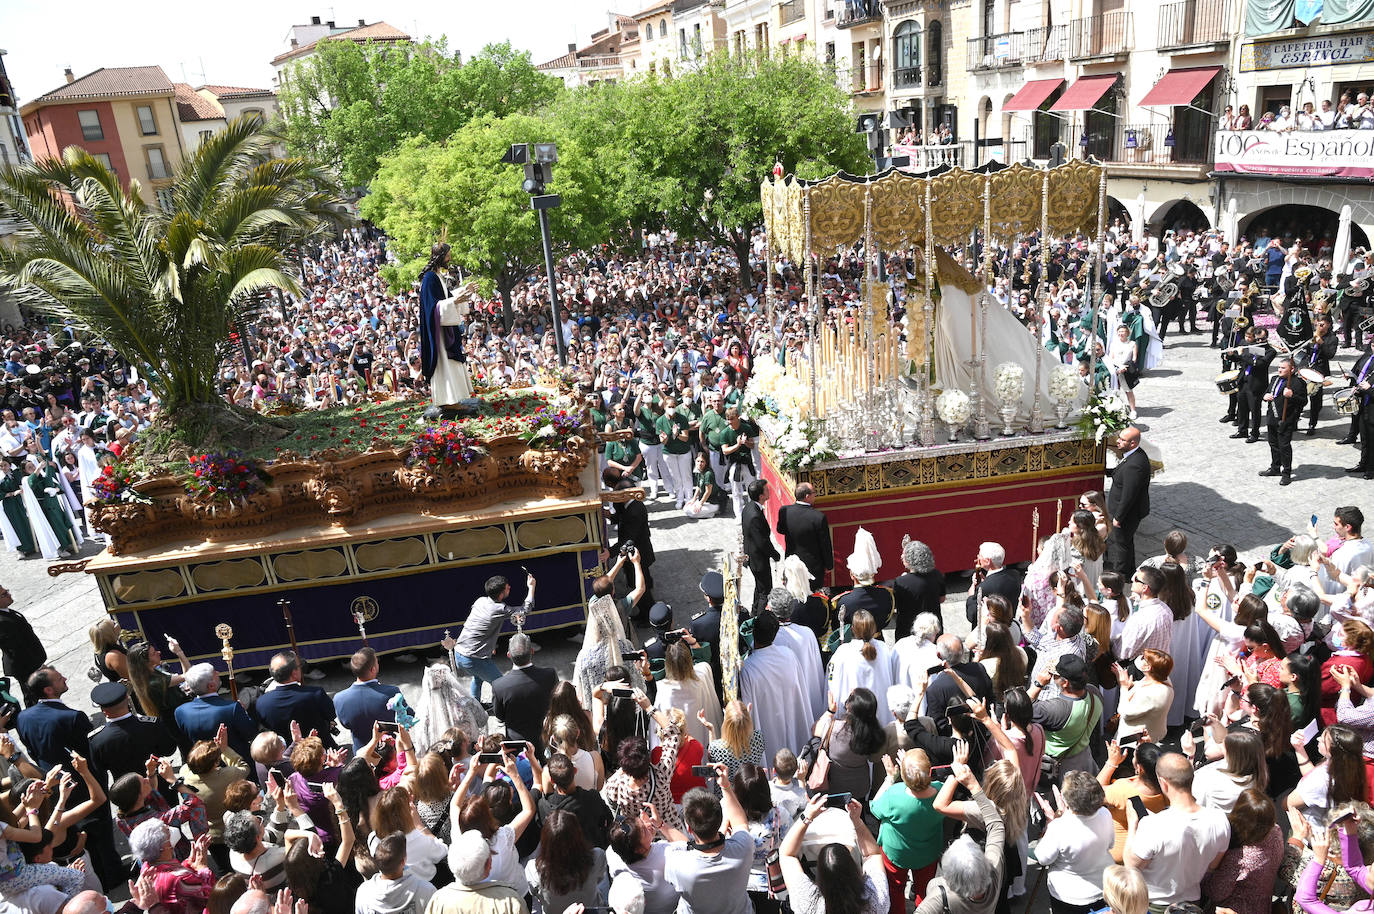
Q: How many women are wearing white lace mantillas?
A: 3